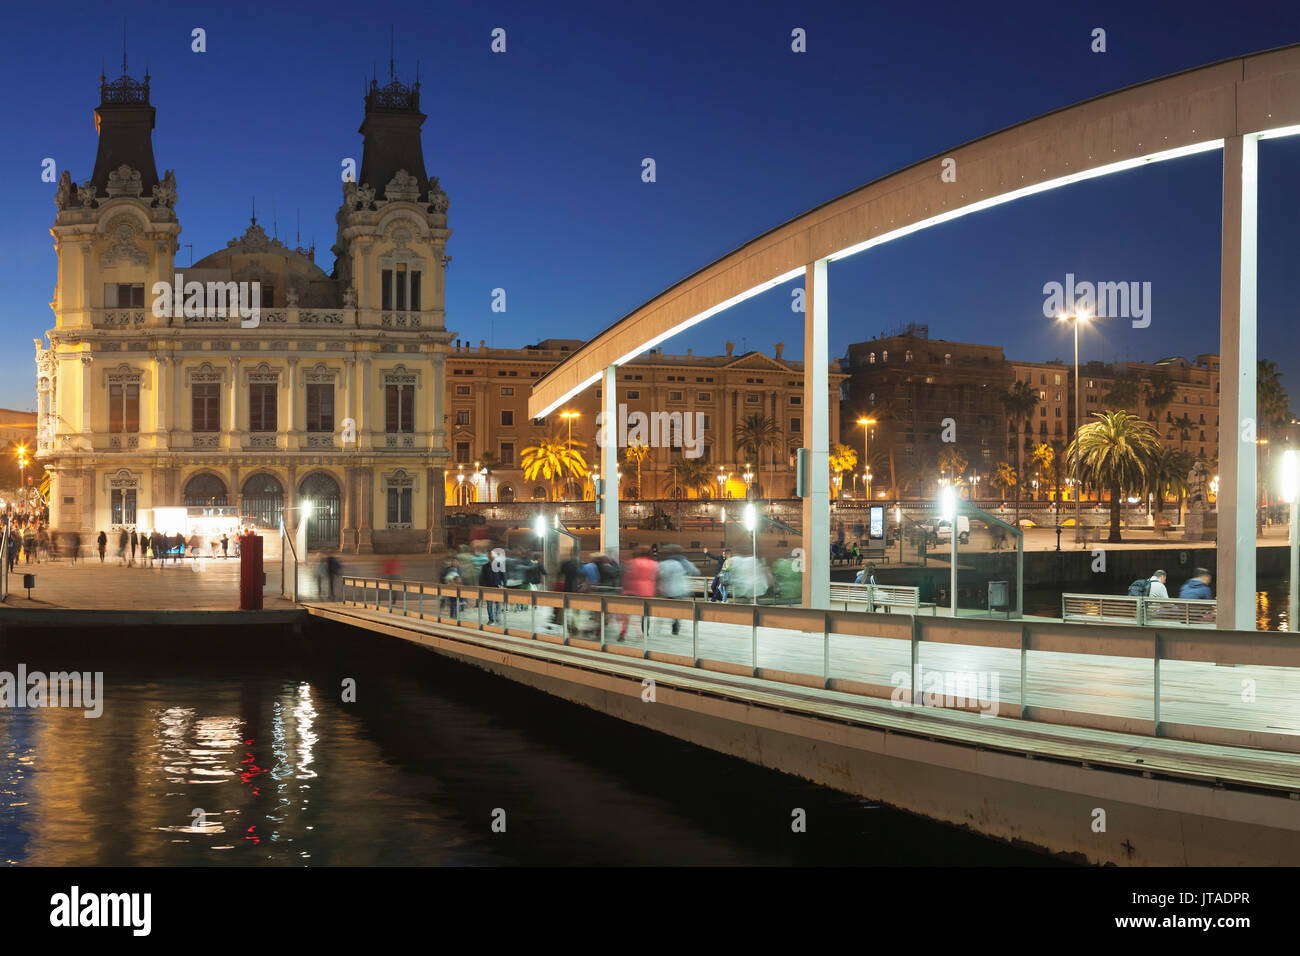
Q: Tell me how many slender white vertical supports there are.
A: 3